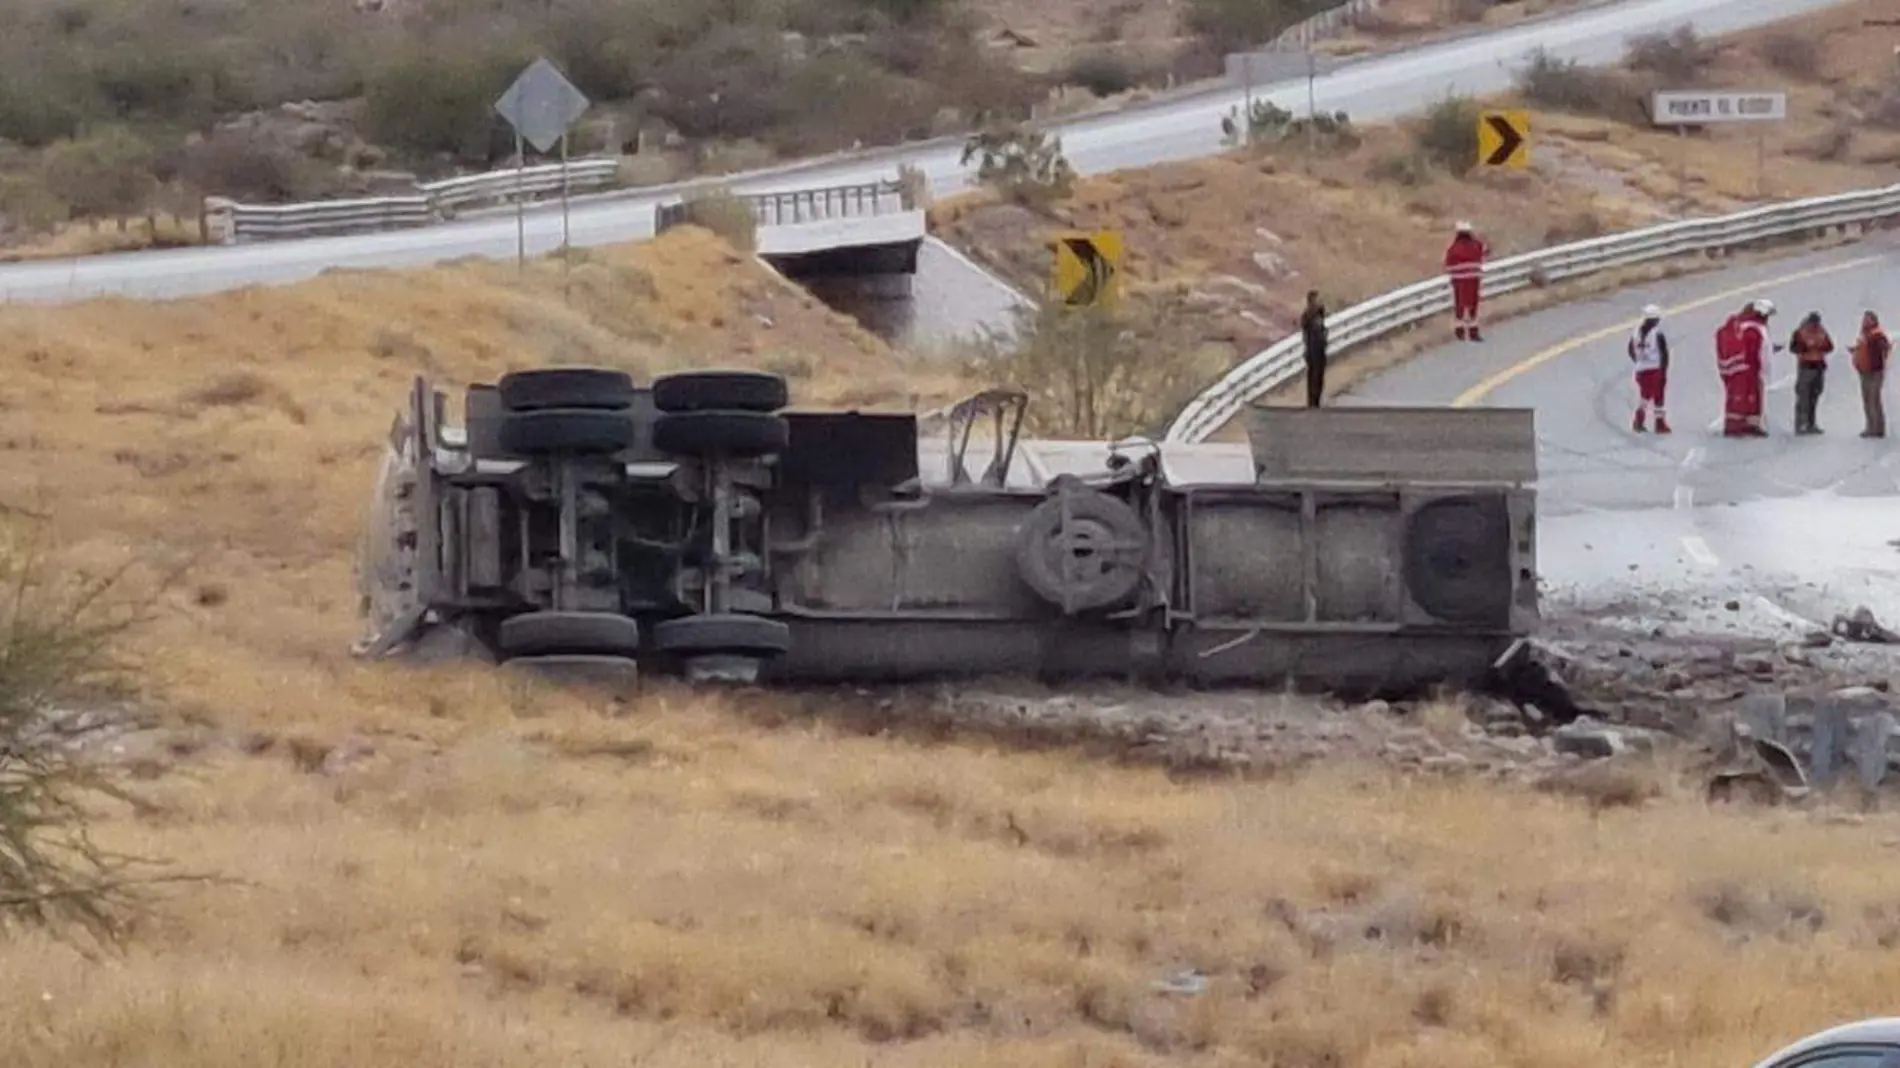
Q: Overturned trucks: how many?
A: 1